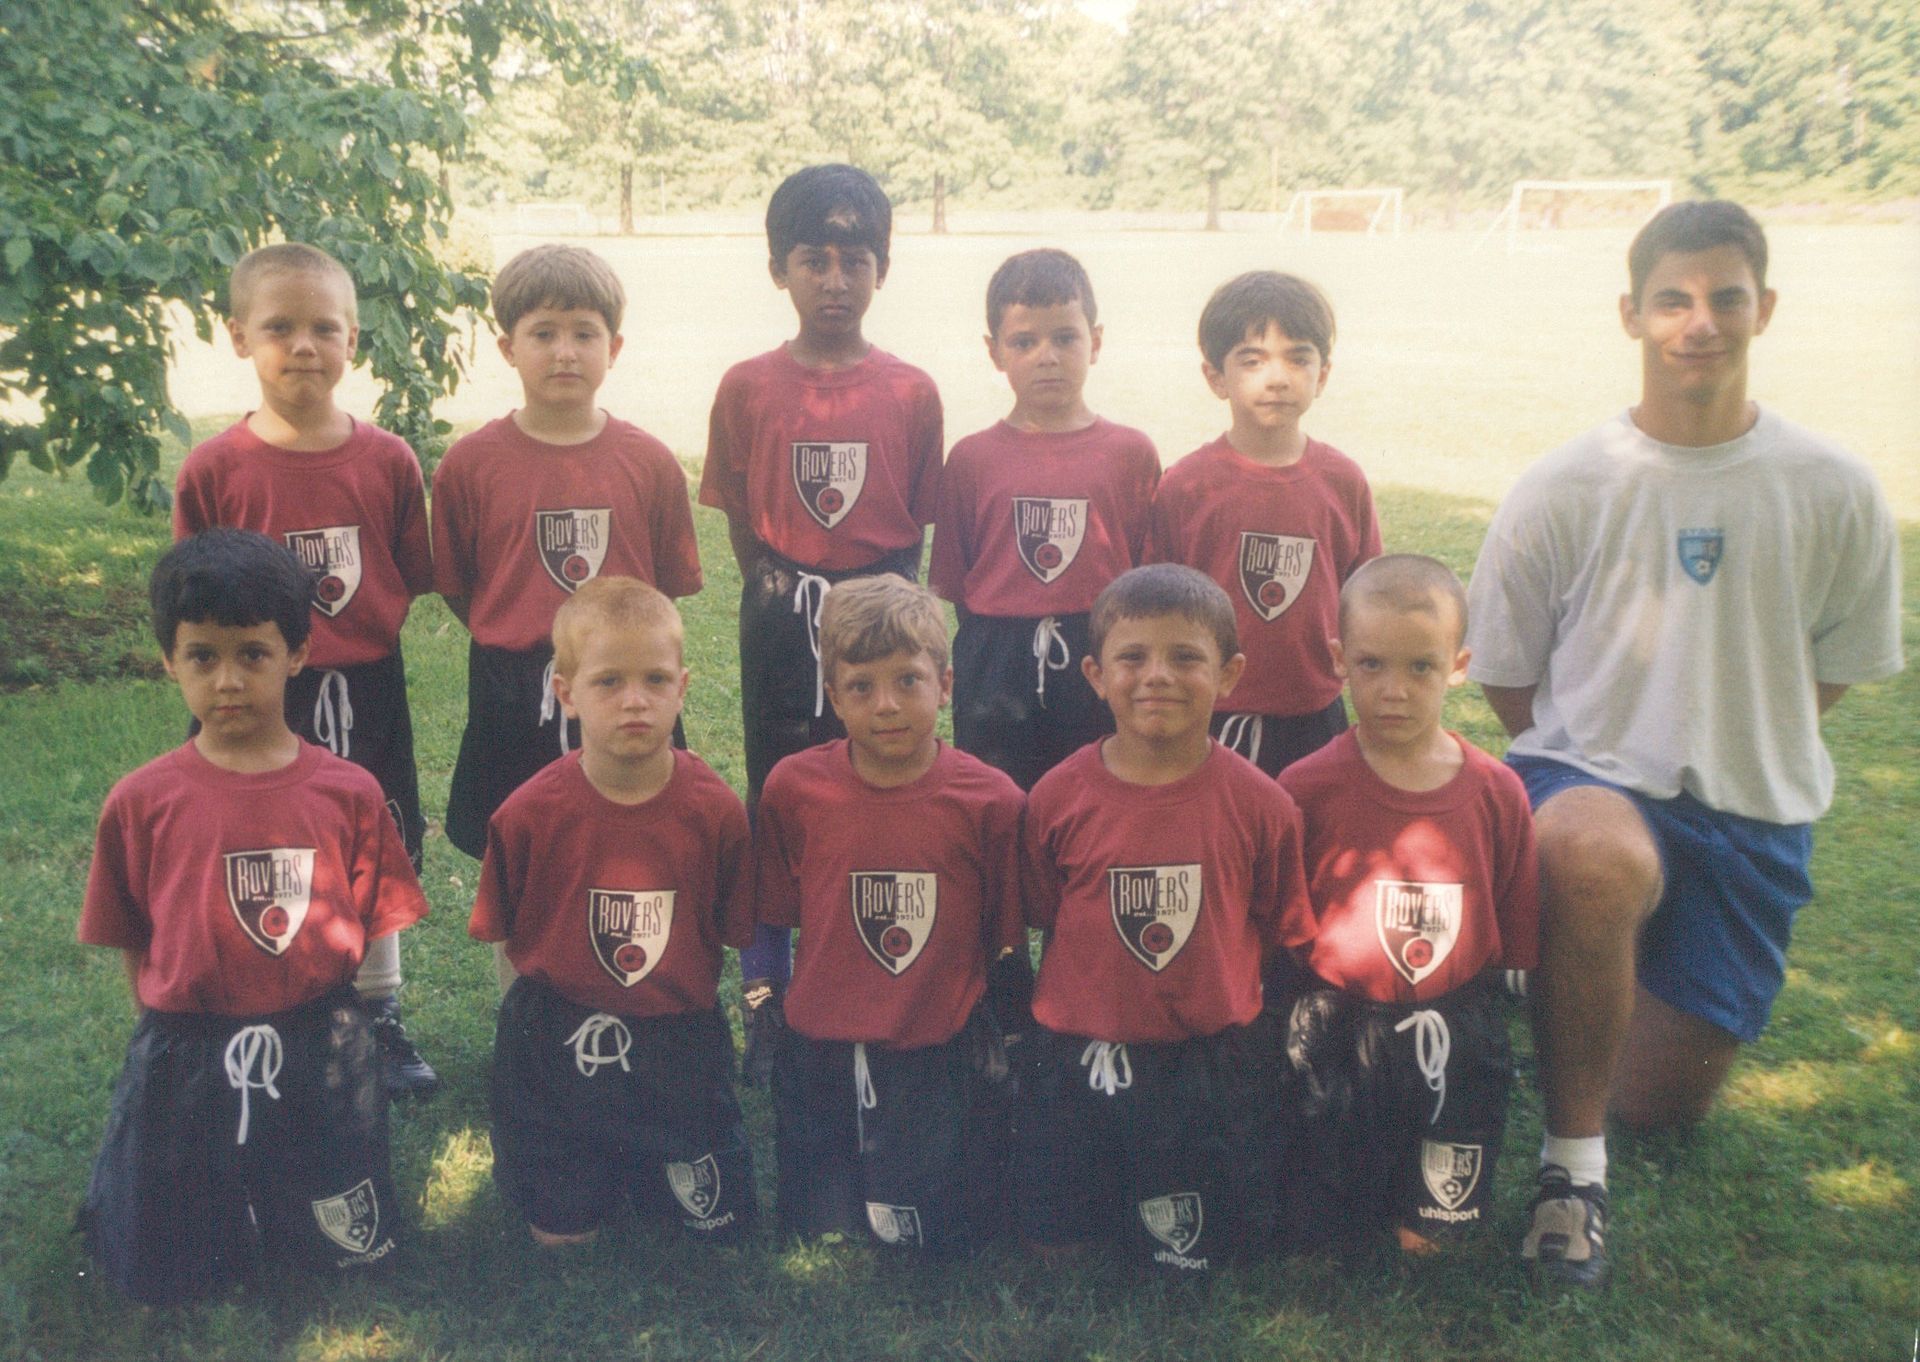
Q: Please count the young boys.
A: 10